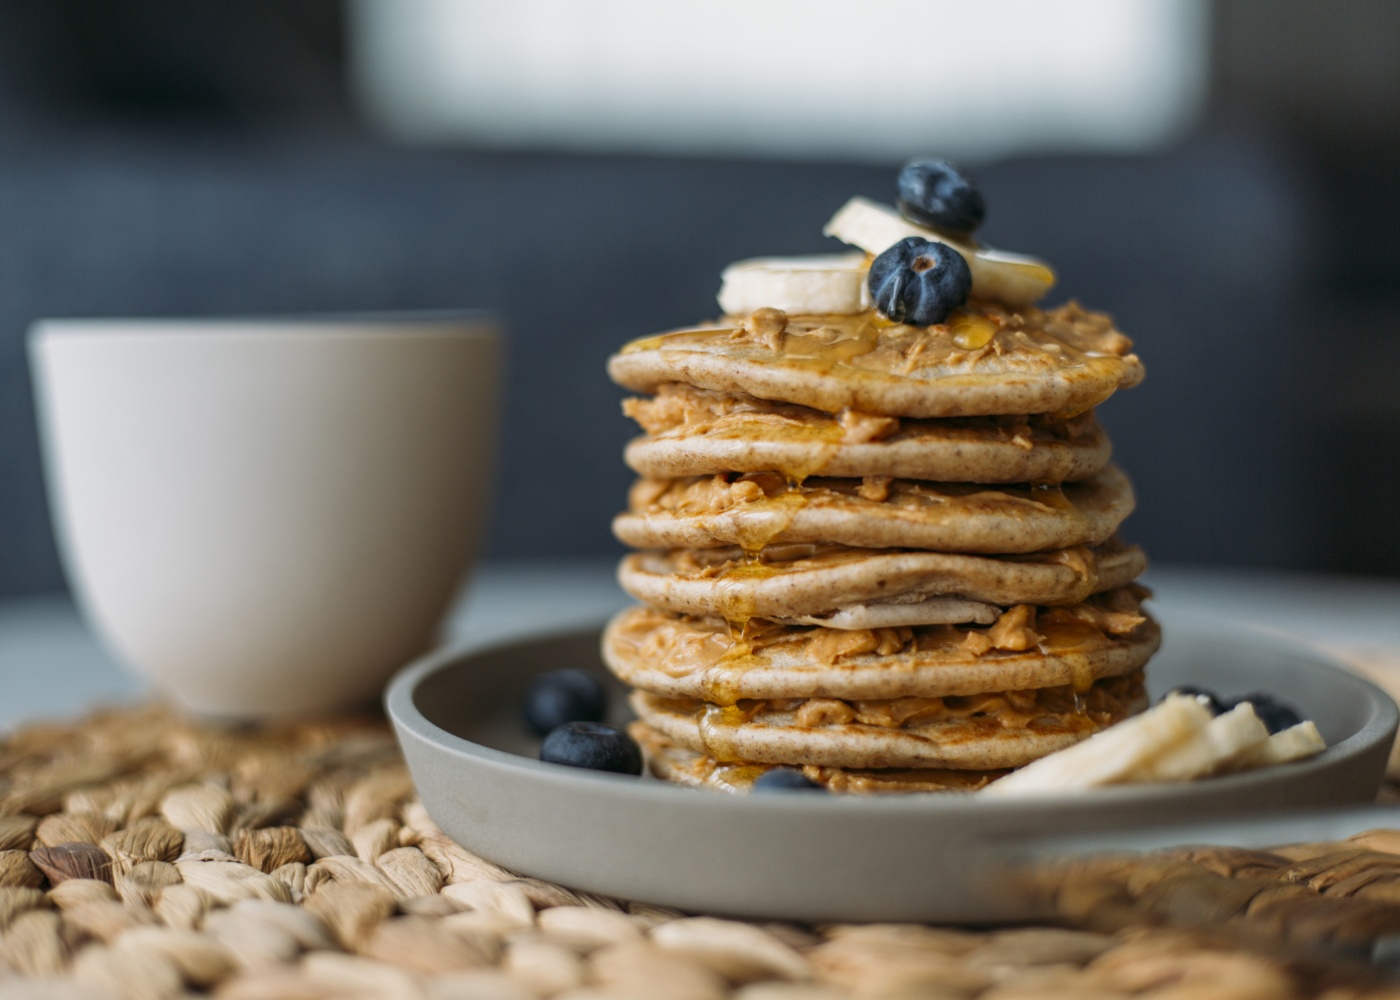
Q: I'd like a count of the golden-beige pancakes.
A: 7